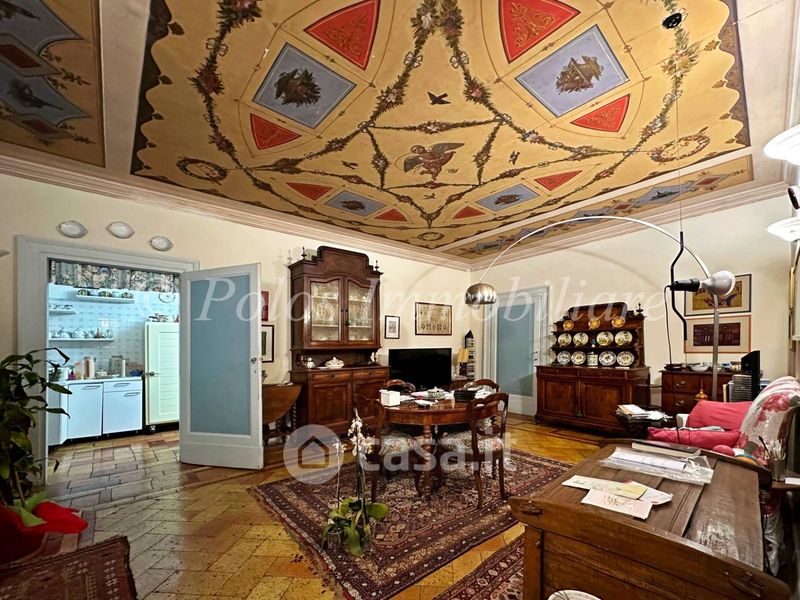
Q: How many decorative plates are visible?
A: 14